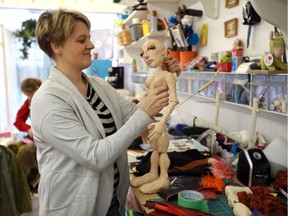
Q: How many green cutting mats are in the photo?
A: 1